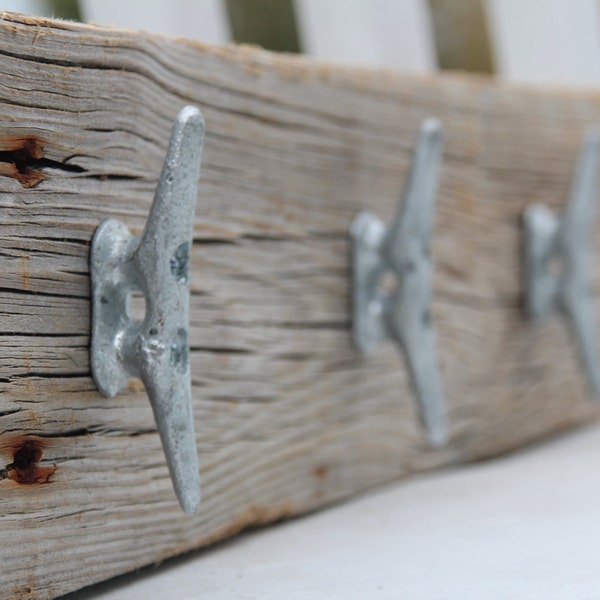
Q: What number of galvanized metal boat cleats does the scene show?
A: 3